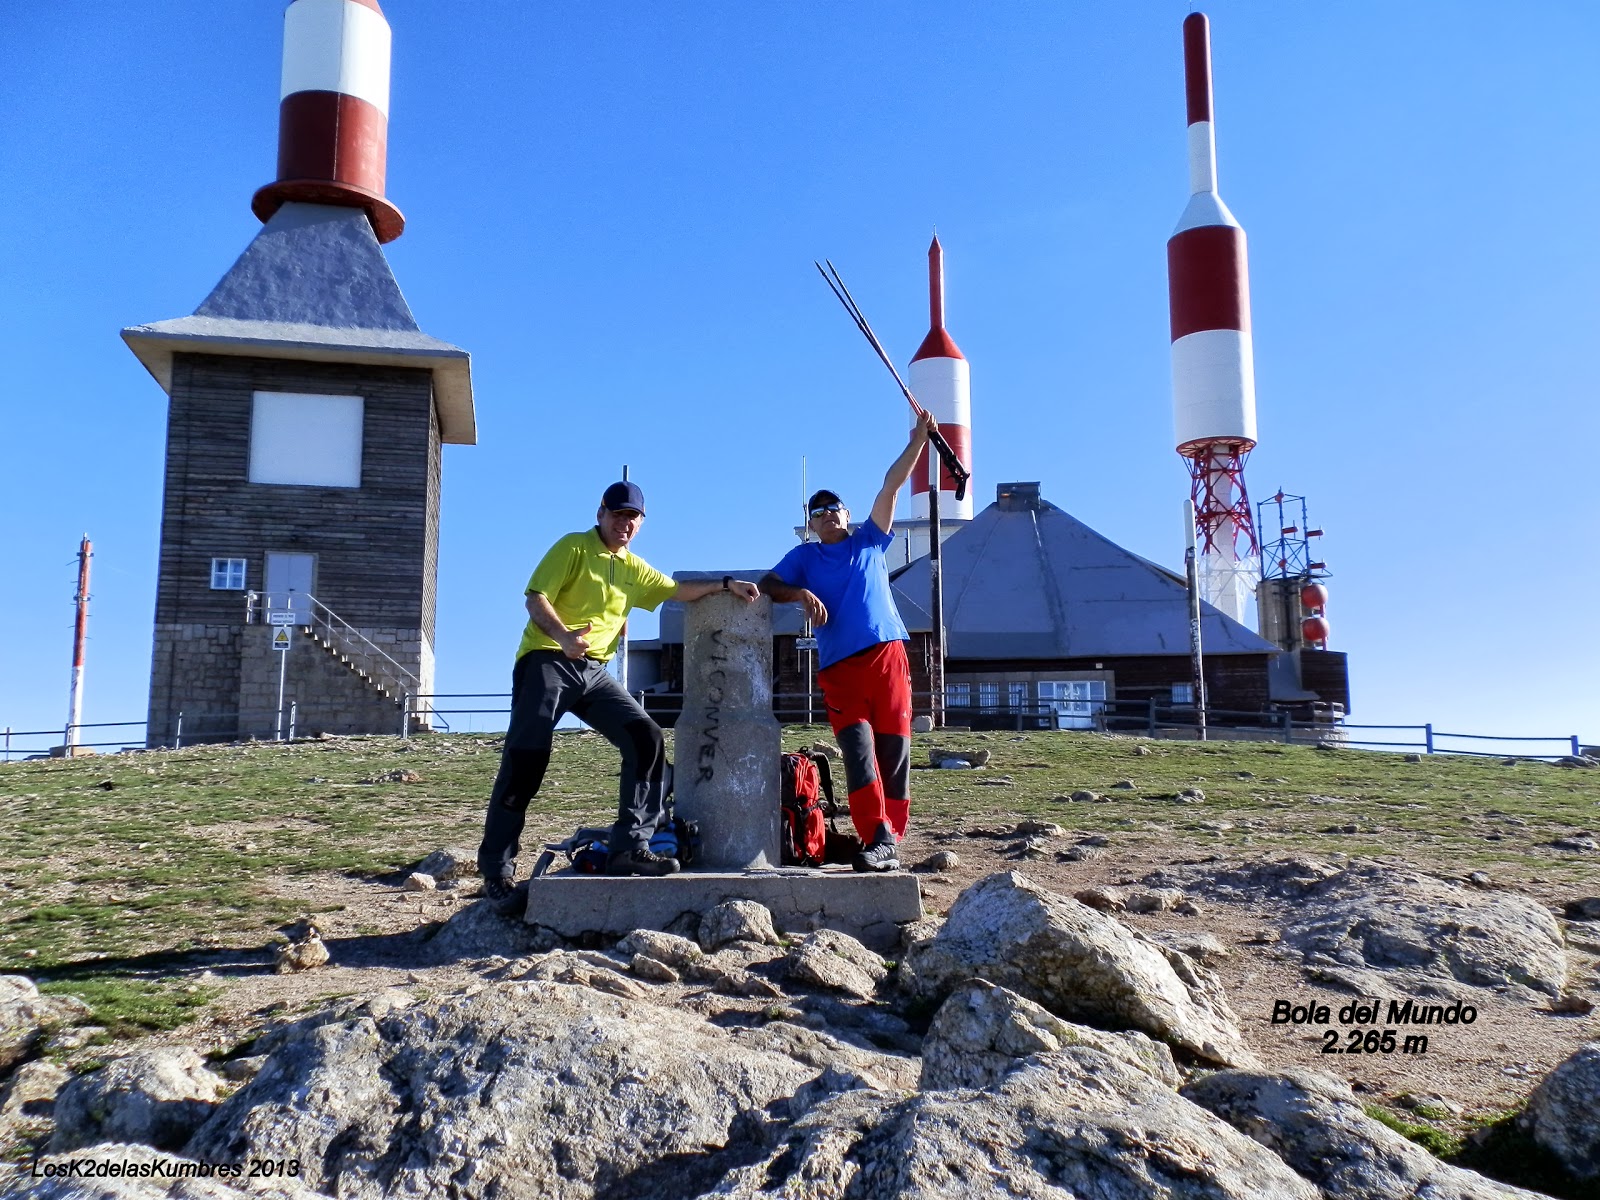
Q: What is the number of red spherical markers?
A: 2